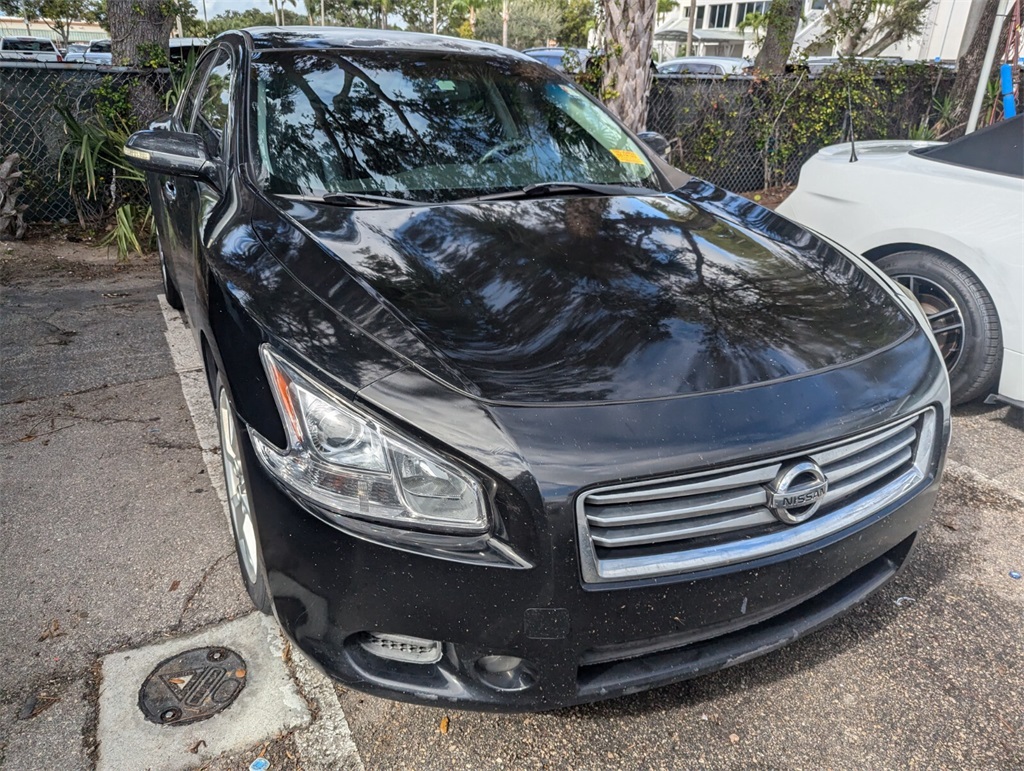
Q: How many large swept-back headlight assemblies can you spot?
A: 1